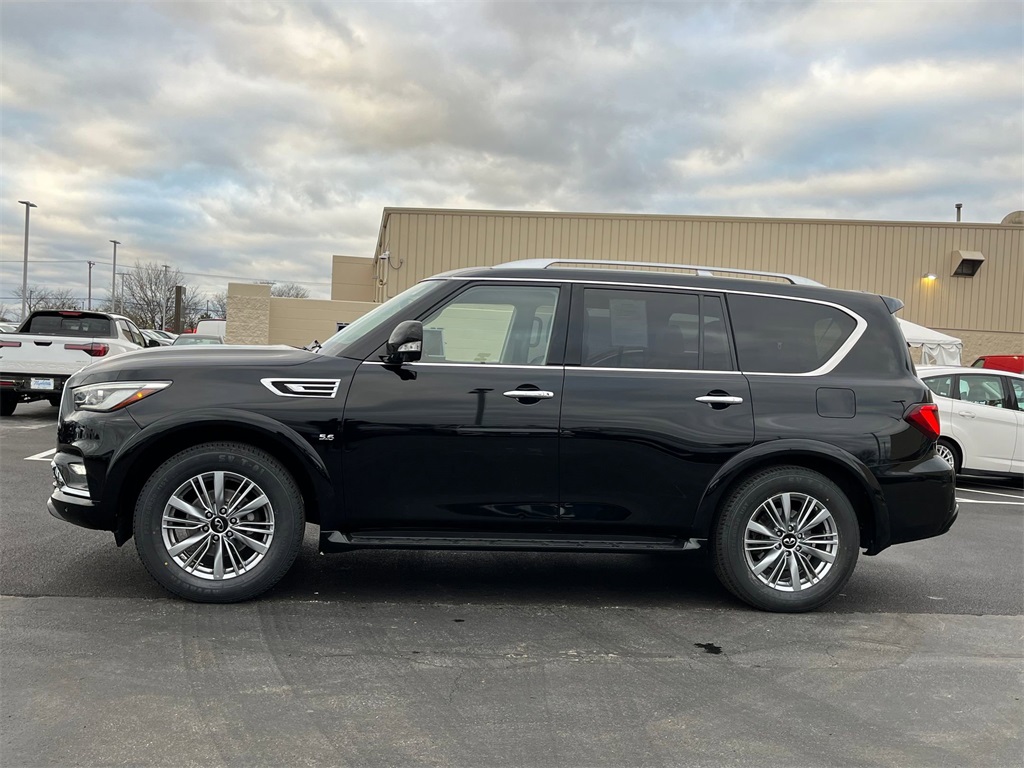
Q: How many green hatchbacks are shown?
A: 0